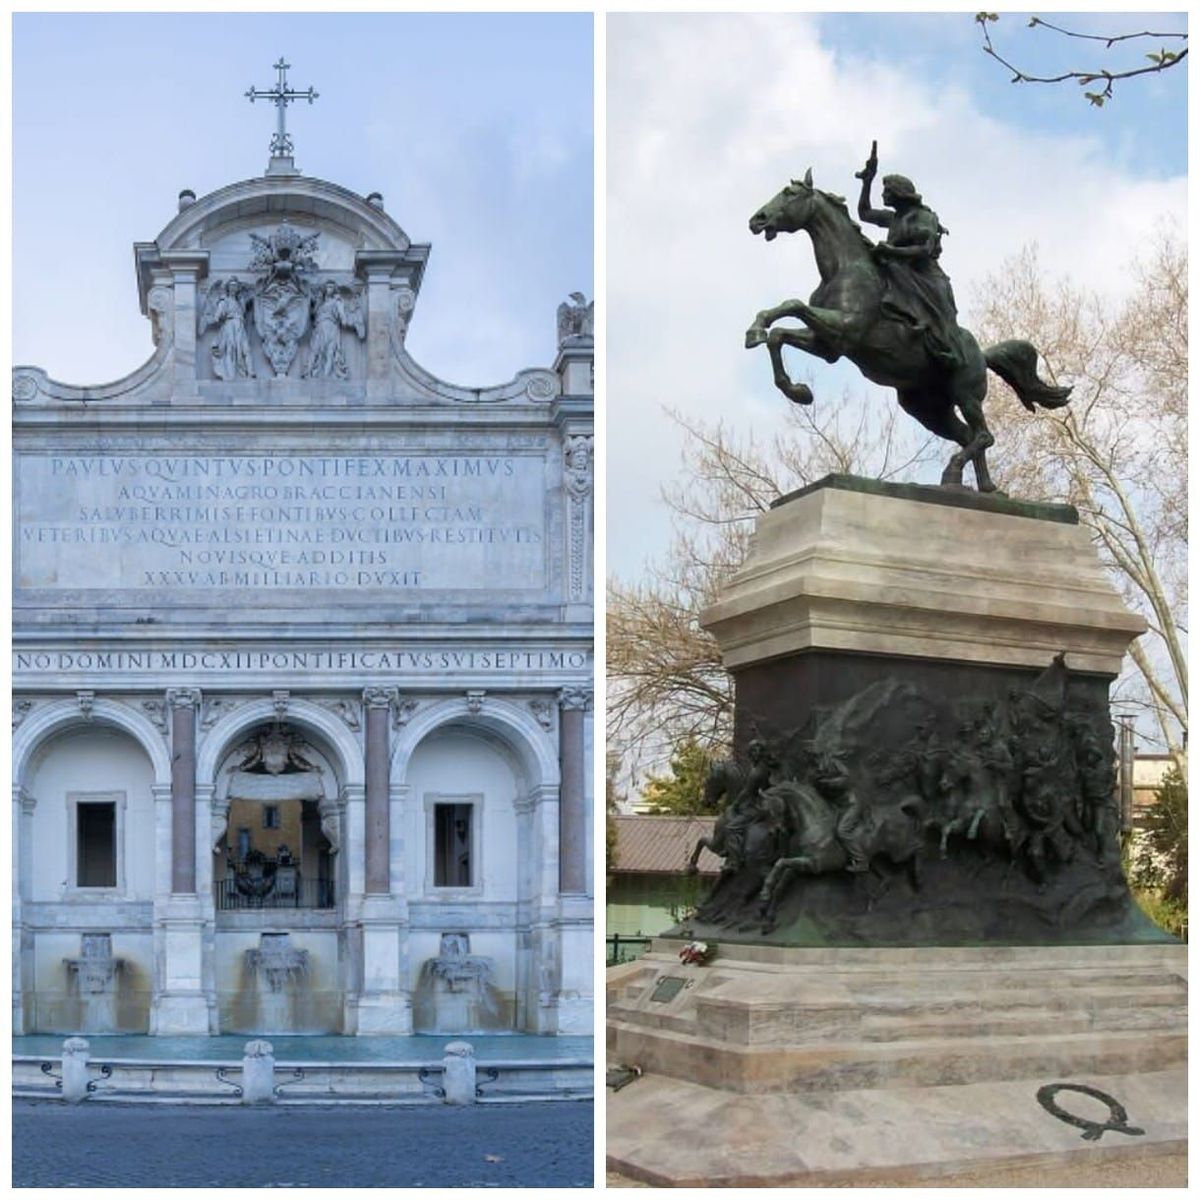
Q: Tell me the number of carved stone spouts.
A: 3